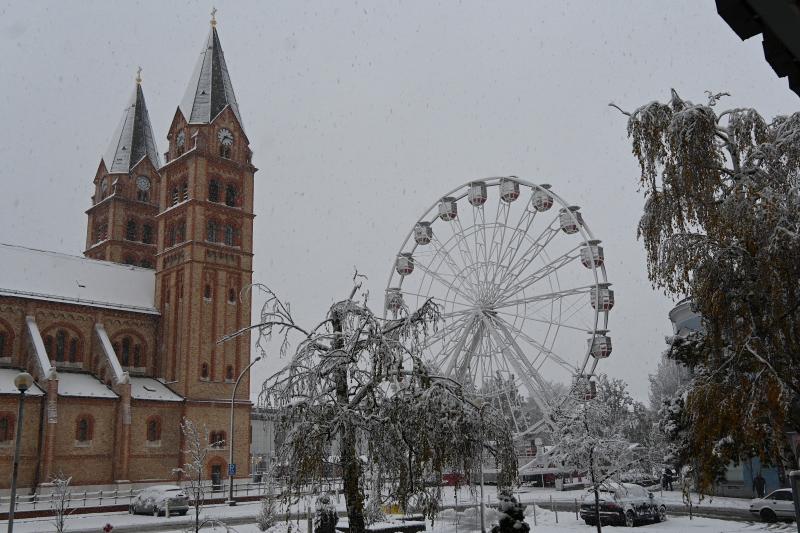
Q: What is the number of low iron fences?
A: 1